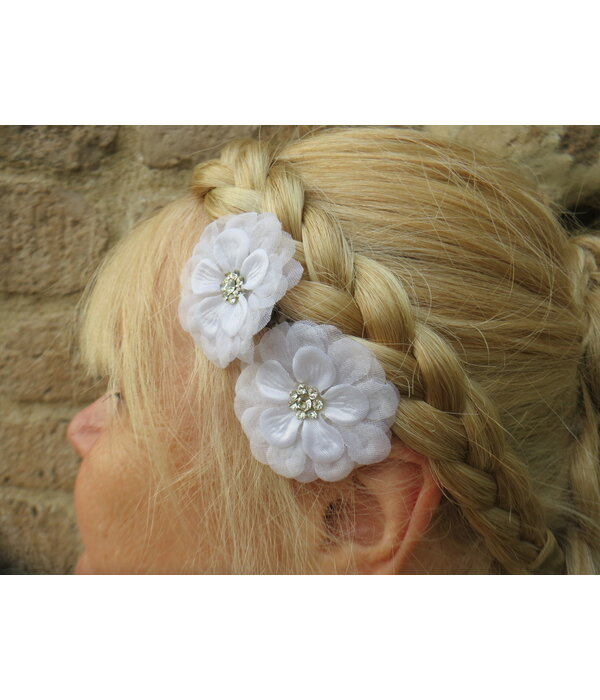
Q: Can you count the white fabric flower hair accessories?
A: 2